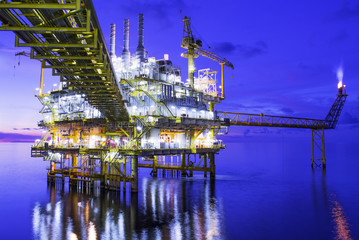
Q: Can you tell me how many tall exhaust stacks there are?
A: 3